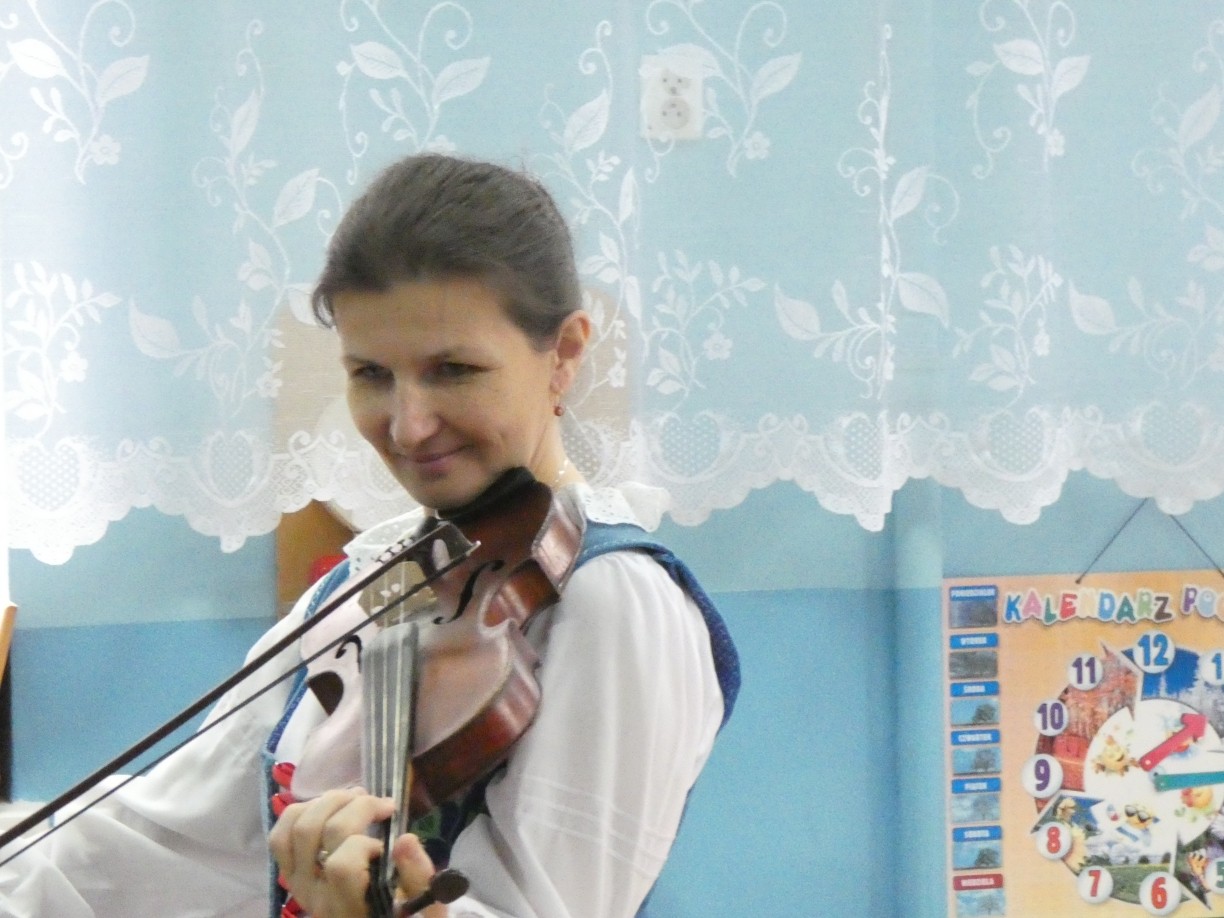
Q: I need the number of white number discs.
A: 9